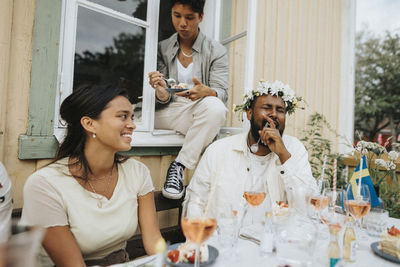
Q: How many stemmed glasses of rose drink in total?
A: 4